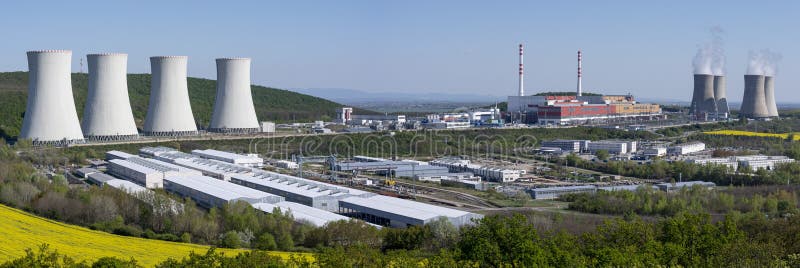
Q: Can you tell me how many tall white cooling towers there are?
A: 4